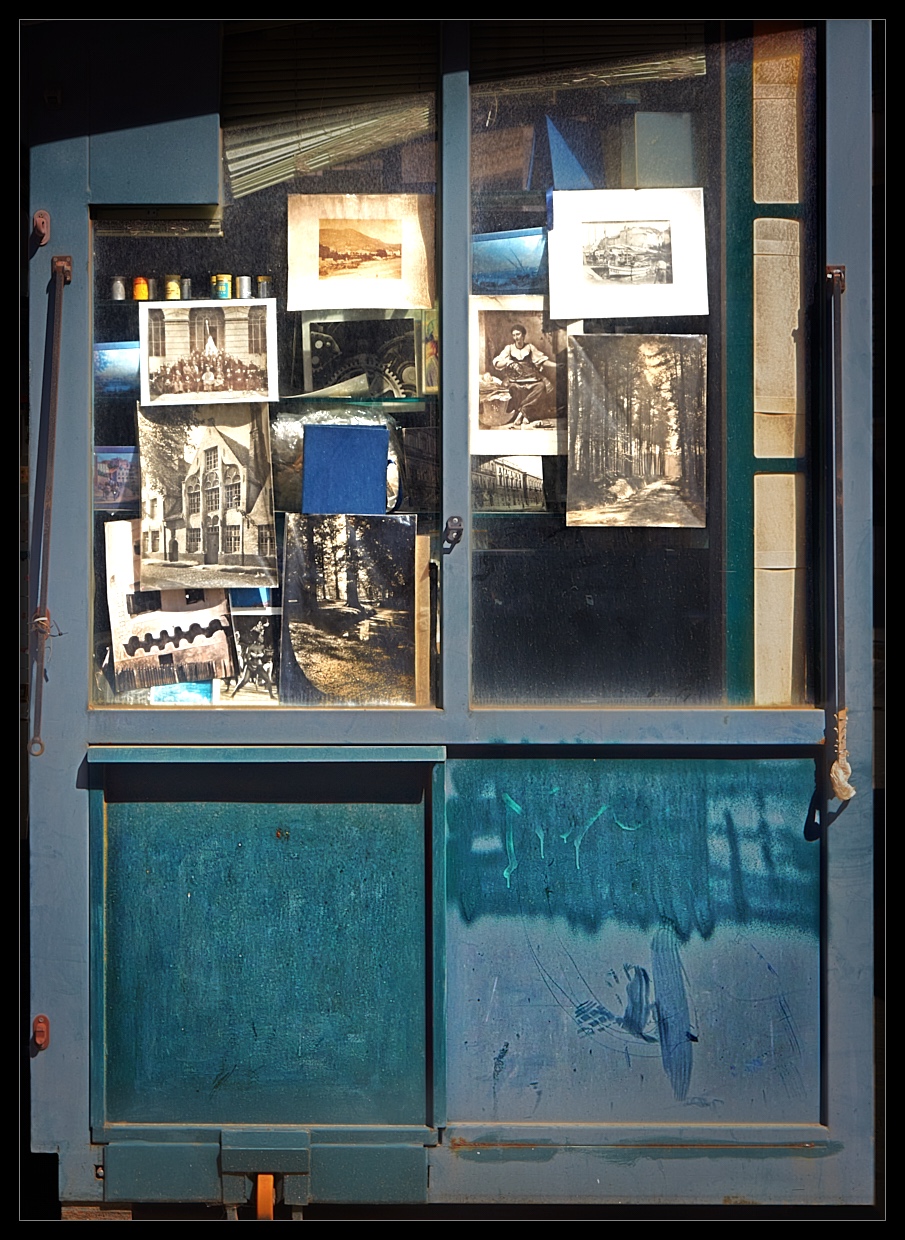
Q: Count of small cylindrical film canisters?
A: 9